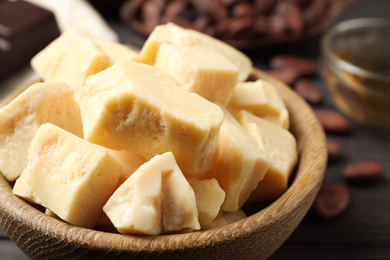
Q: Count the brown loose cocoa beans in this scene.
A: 7